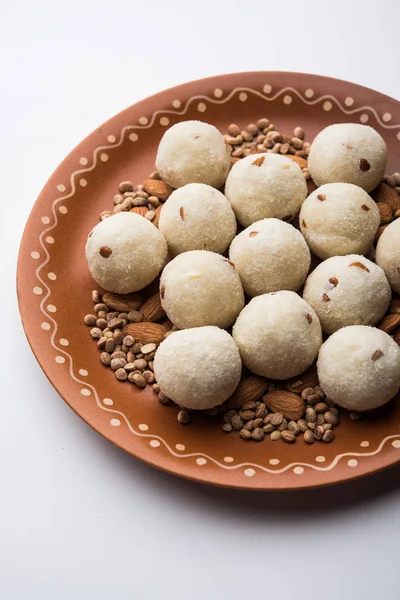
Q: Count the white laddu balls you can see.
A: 13